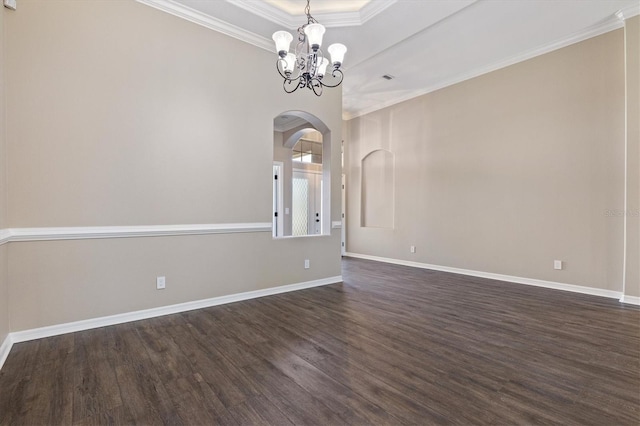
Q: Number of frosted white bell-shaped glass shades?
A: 5